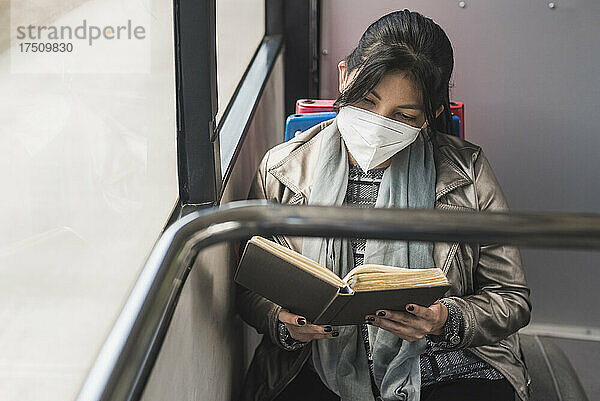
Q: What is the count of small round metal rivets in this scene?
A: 3